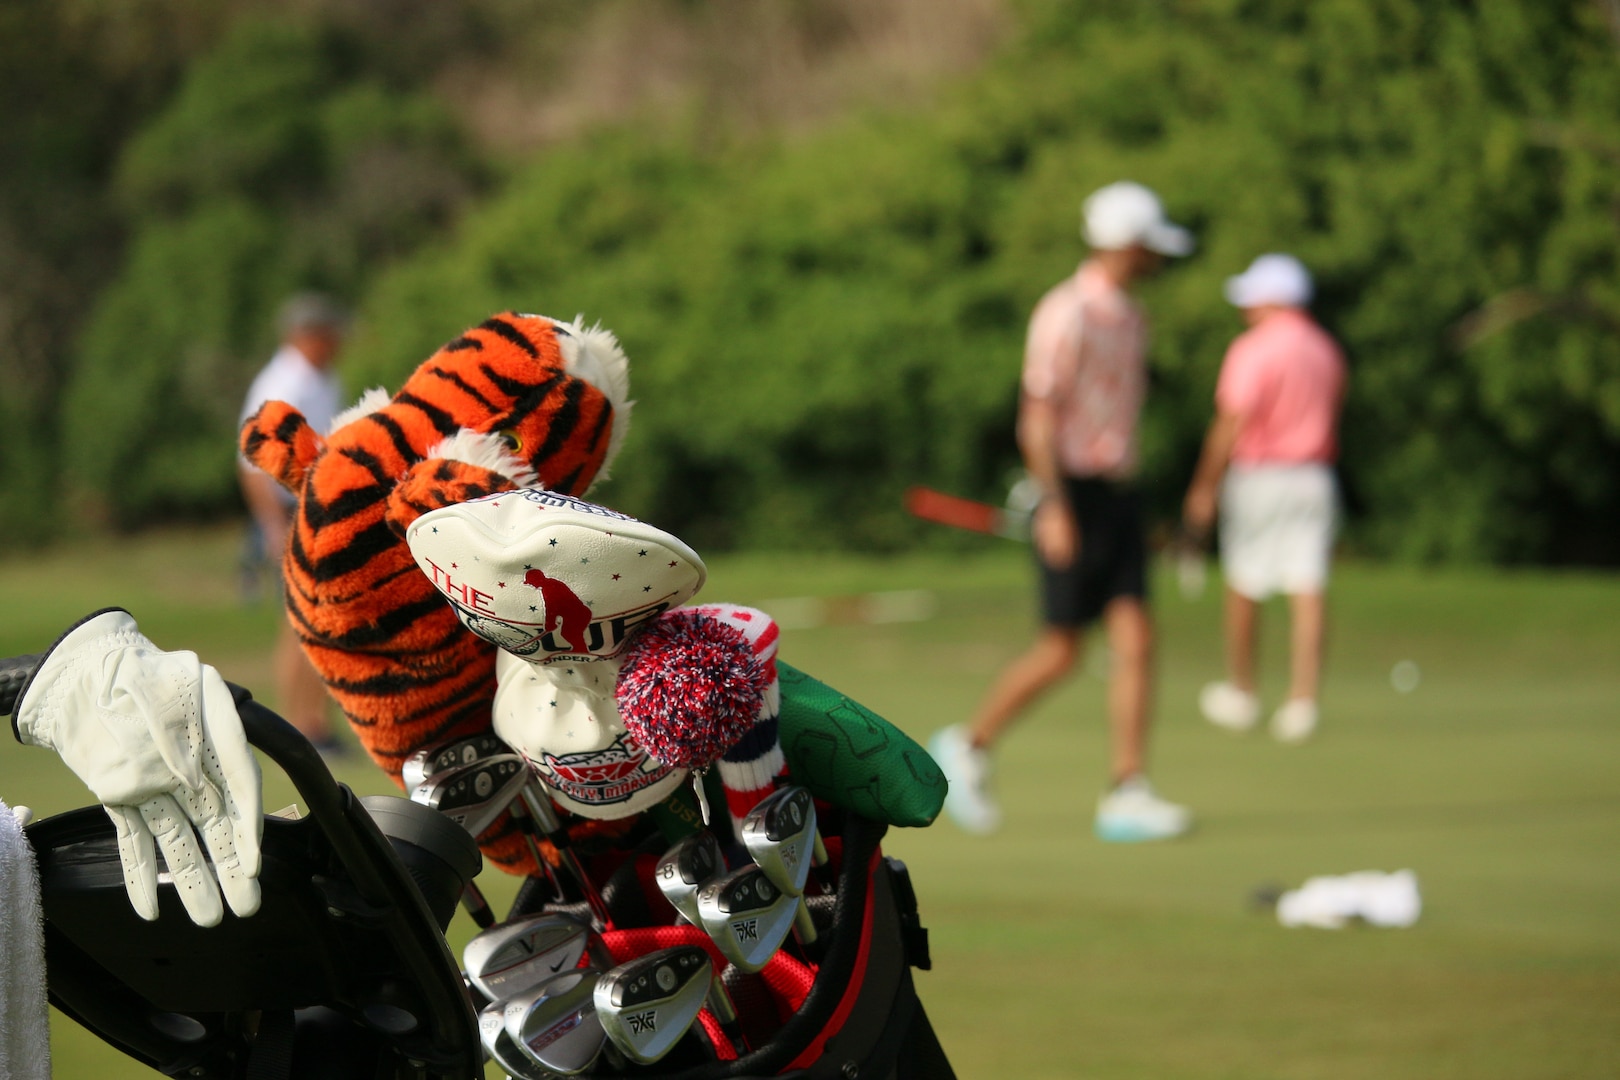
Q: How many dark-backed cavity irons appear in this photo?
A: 6